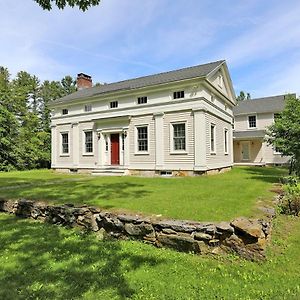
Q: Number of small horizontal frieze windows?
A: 5